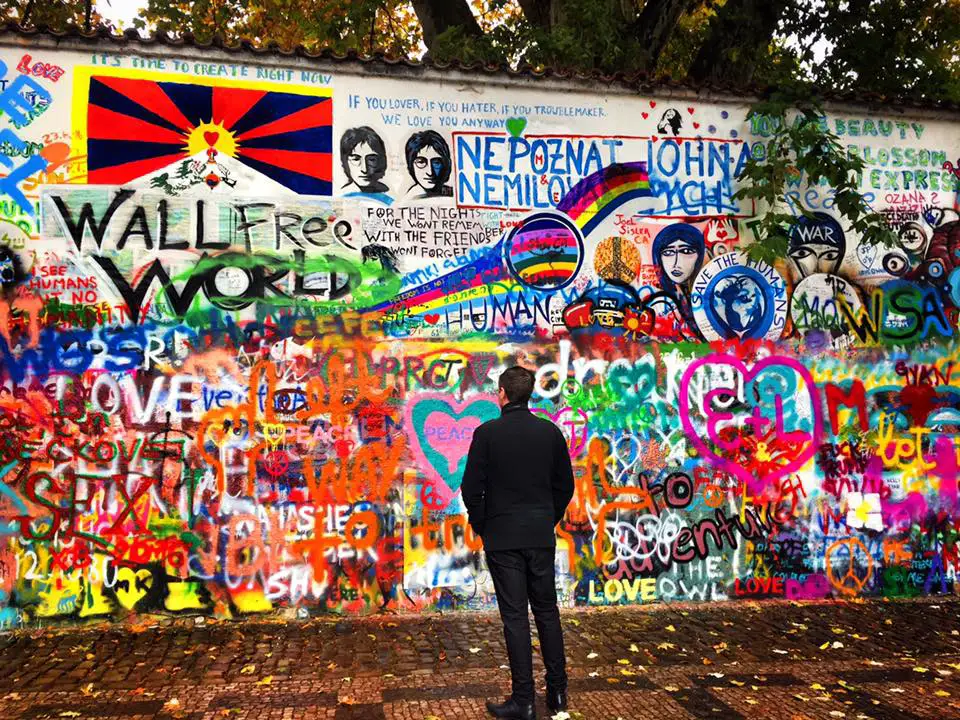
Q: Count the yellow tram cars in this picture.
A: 0